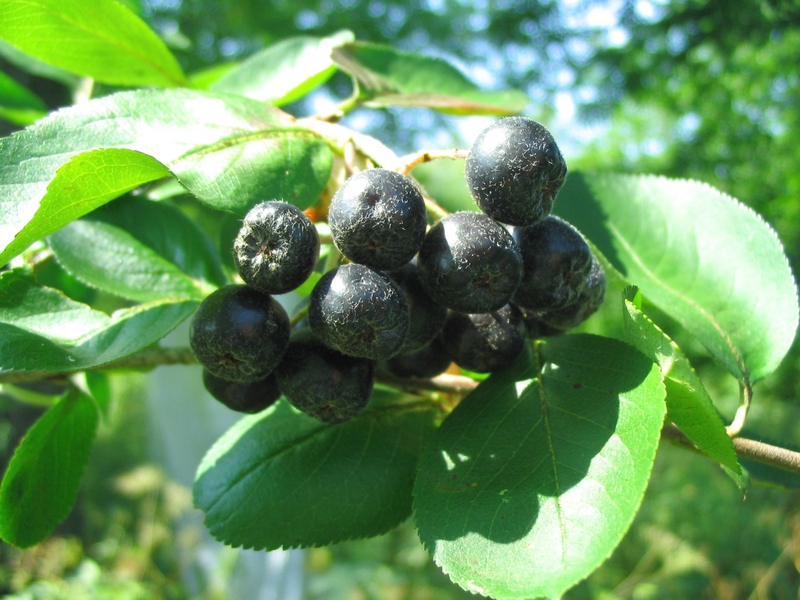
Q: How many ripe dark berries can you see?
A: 13